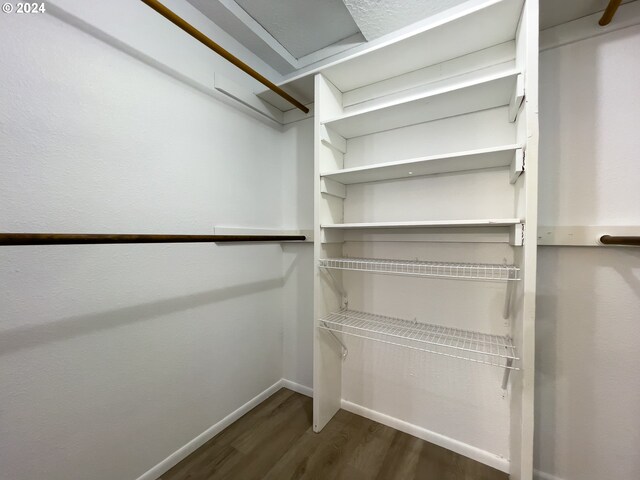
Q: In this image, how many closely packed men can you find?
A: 0